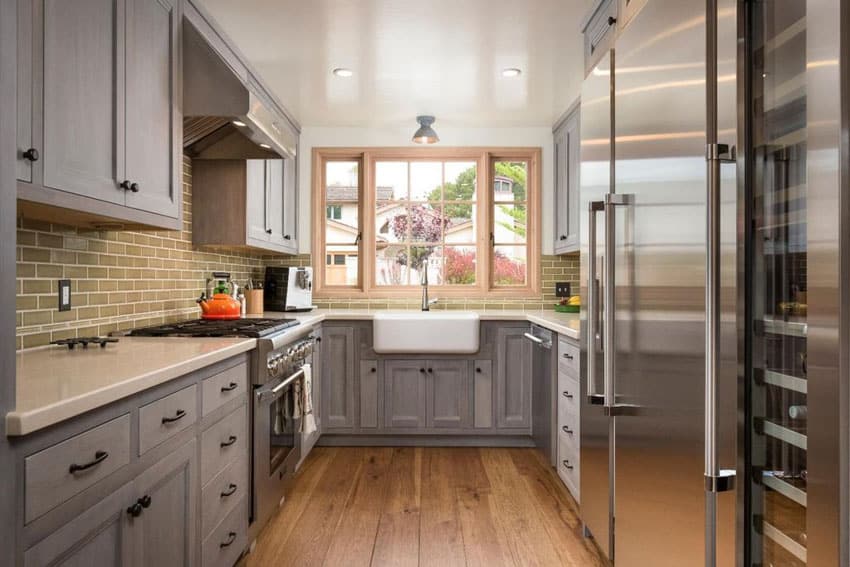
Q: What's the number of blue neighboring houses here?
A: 0